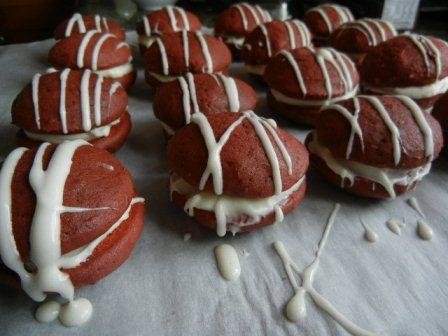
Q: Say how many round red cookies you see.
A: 15